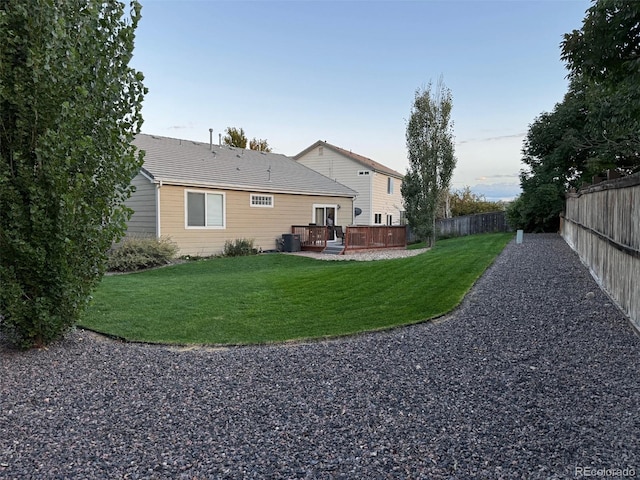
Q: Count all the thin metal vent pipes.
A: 2